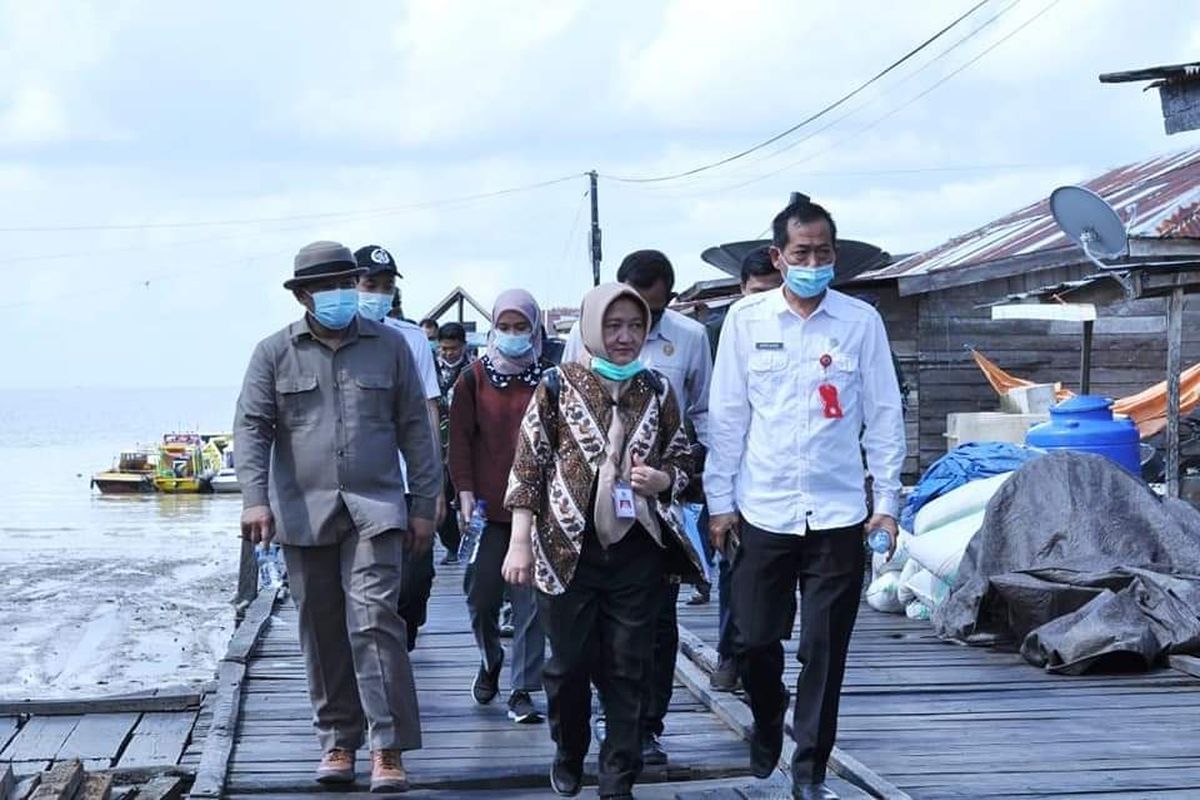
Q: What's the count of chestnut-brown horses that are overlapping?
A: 0